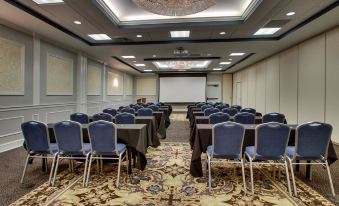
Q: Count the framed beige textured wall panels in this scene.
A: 6